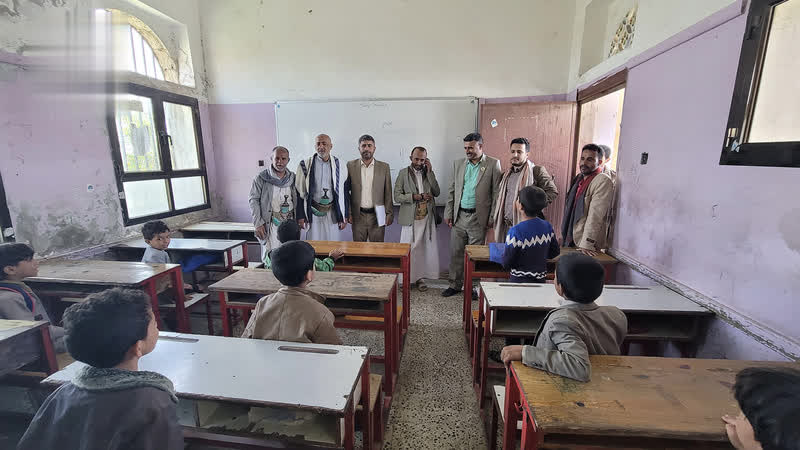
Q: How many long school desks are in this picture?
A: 10